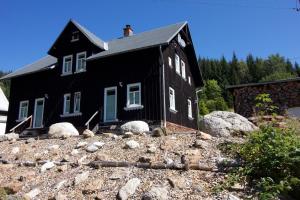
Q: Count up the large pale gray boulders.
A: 3